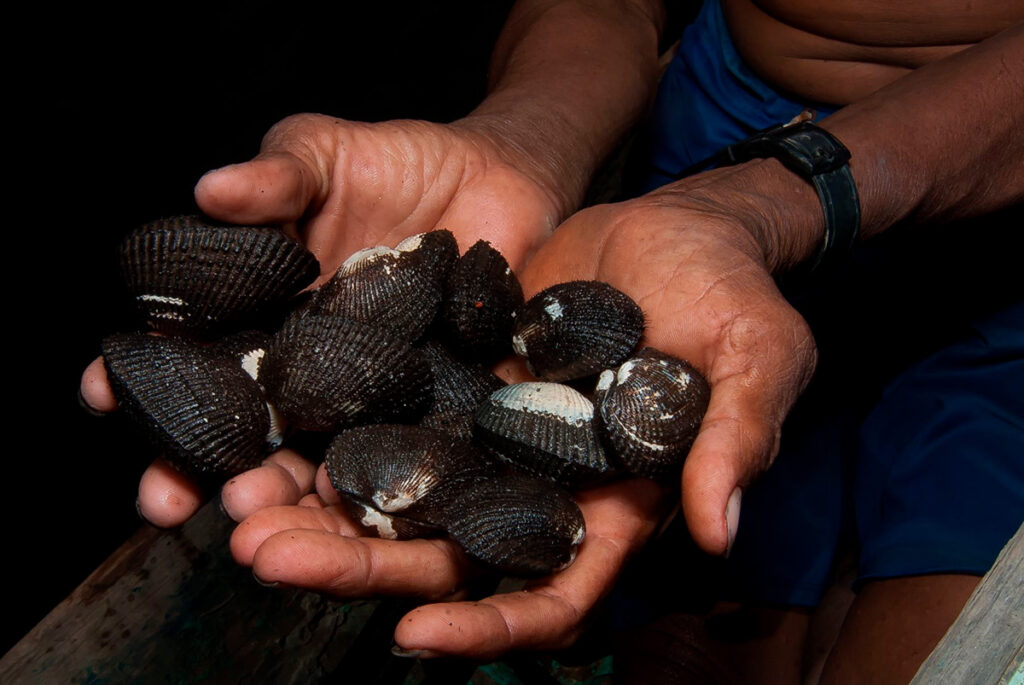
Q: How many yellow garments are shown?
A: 0